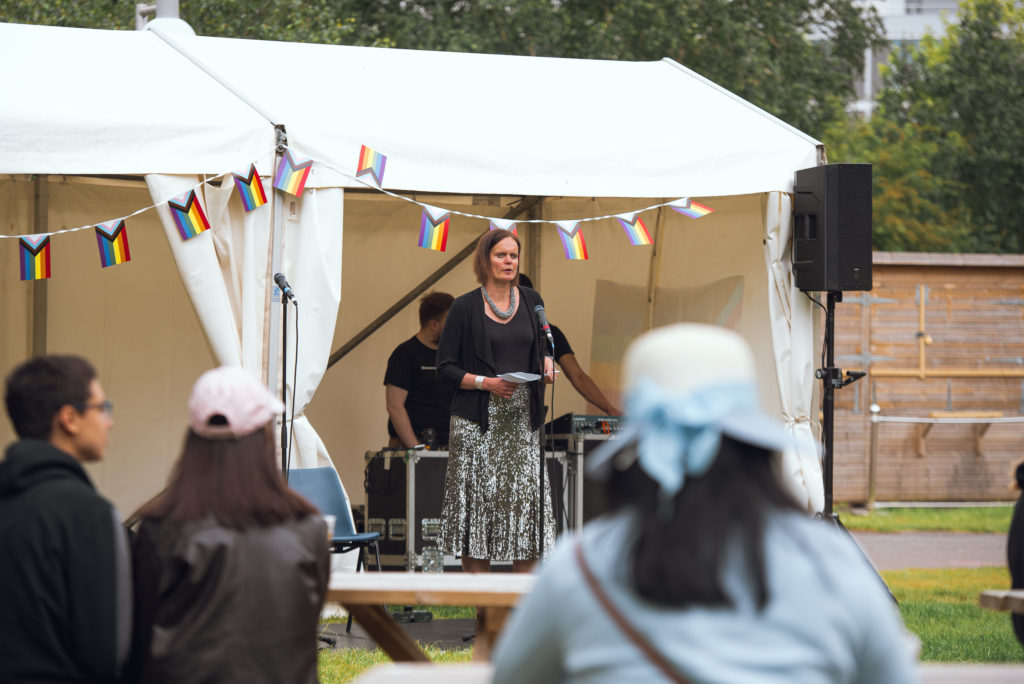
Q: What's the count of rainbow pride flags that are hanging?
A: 11